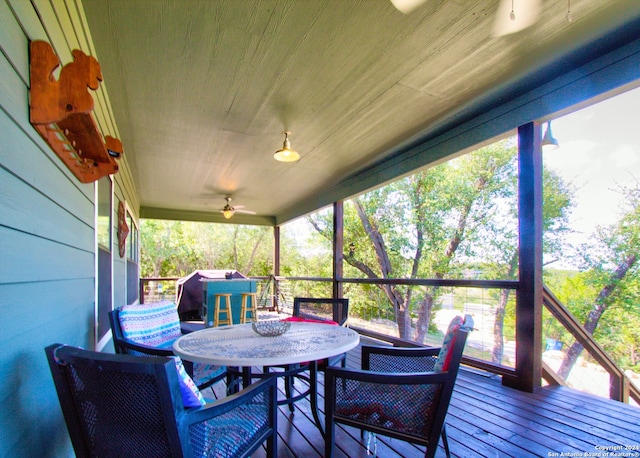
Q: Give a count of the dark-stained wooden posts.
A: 3